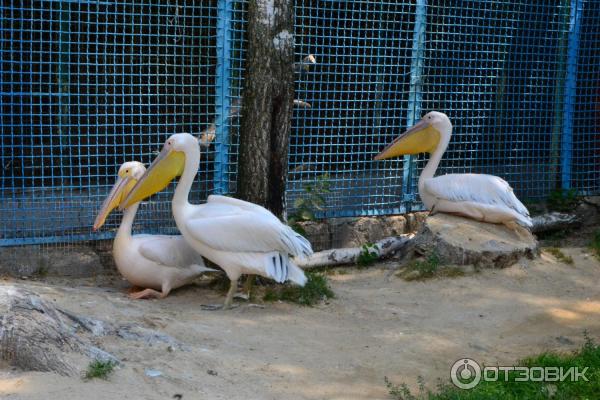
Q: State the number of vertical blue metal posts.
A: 3